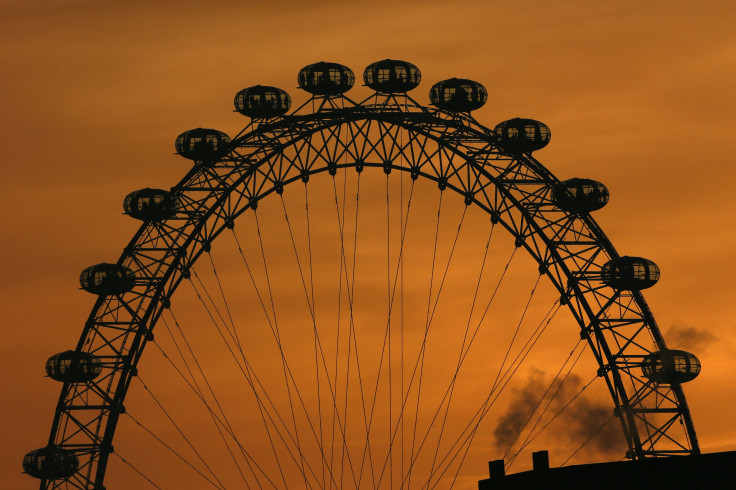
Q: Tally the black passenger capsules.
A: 13